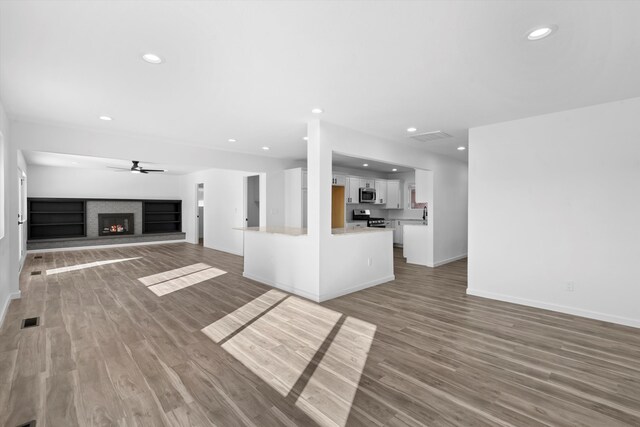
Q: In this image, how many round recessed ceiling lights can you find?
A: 11